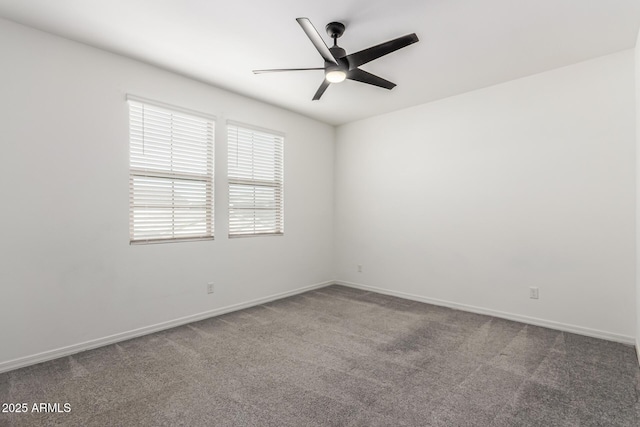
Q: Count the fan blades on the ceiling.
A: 5